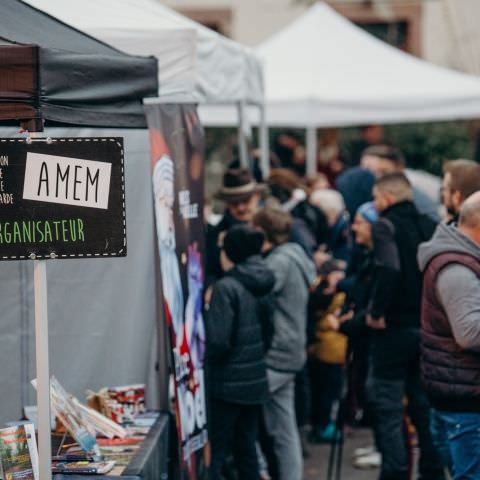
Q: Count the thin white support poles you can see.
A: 4